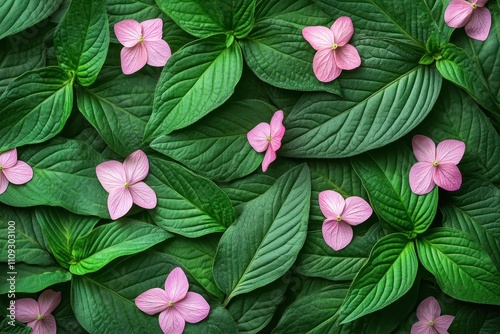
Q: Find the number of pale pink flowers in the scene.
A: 11